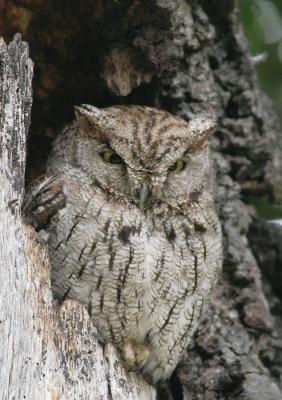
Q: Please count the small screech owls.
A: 1